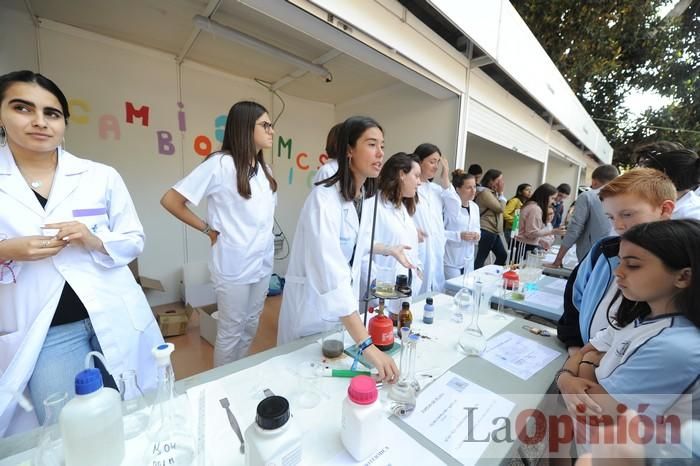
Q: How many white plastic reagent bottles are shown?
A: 3